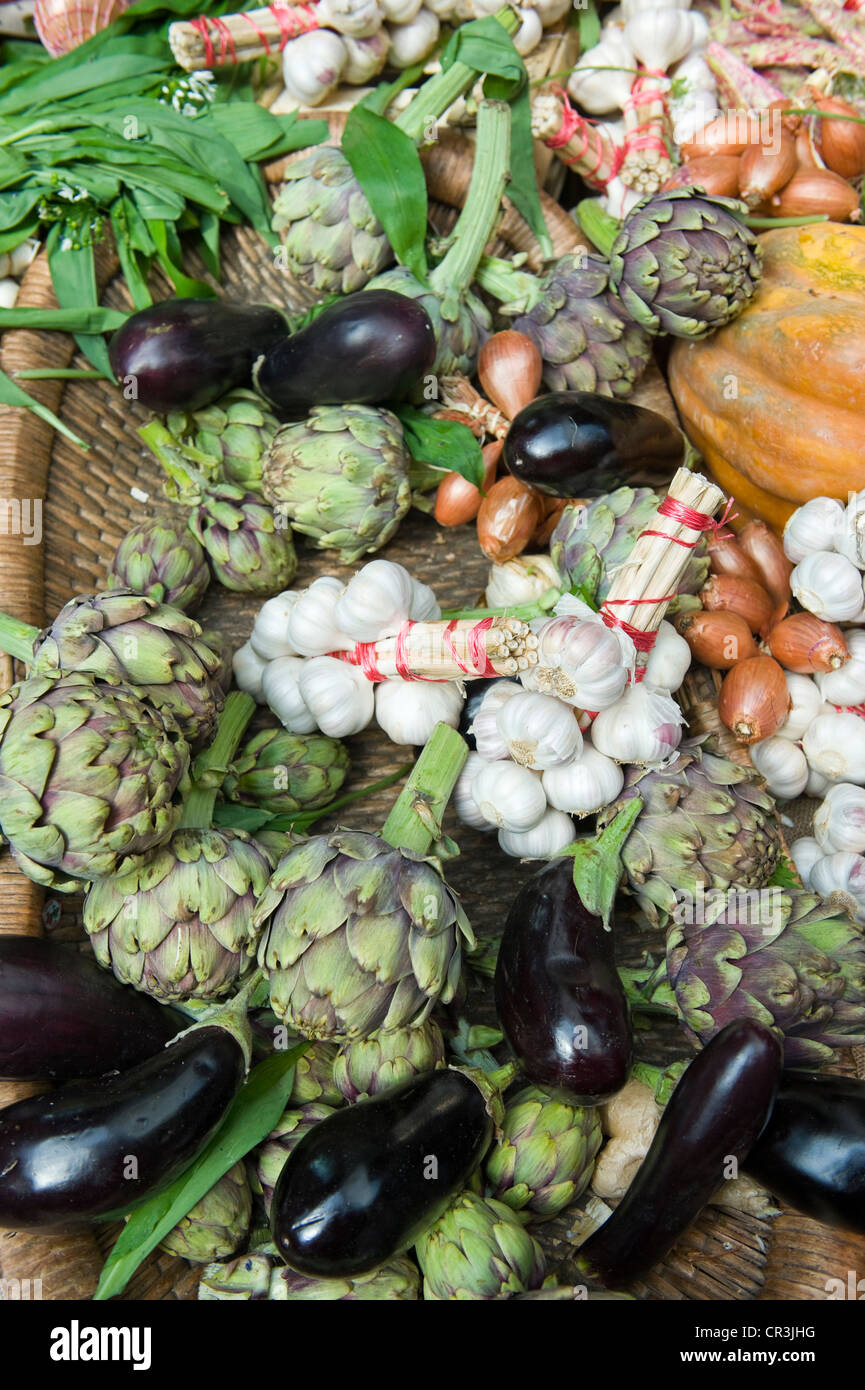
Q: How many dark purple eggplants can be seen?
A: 9